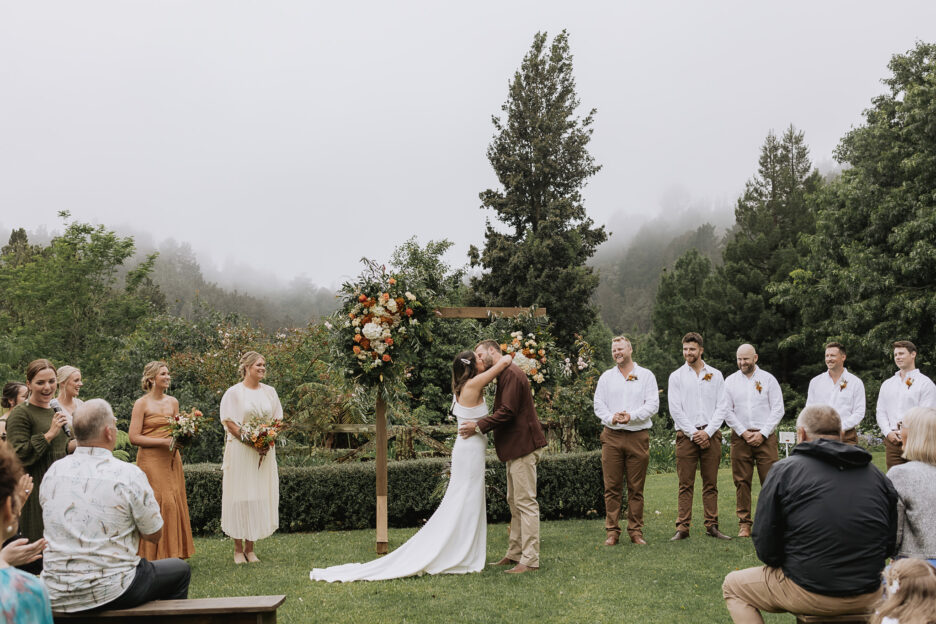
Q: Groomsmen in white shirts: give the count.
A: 5